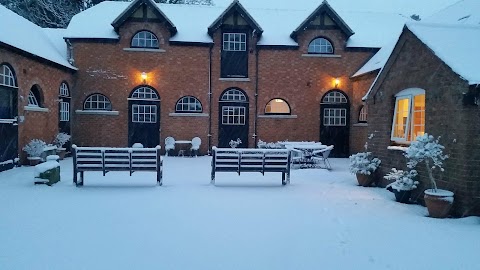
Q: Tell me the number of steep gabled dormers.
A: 3